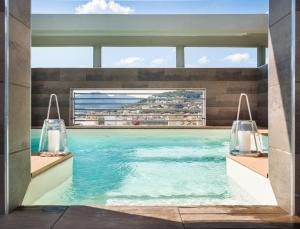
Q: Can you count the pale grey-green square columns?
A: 3